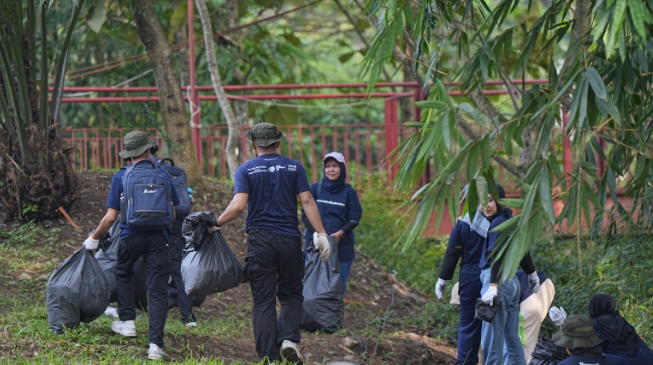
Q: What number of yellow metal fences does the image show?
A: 0